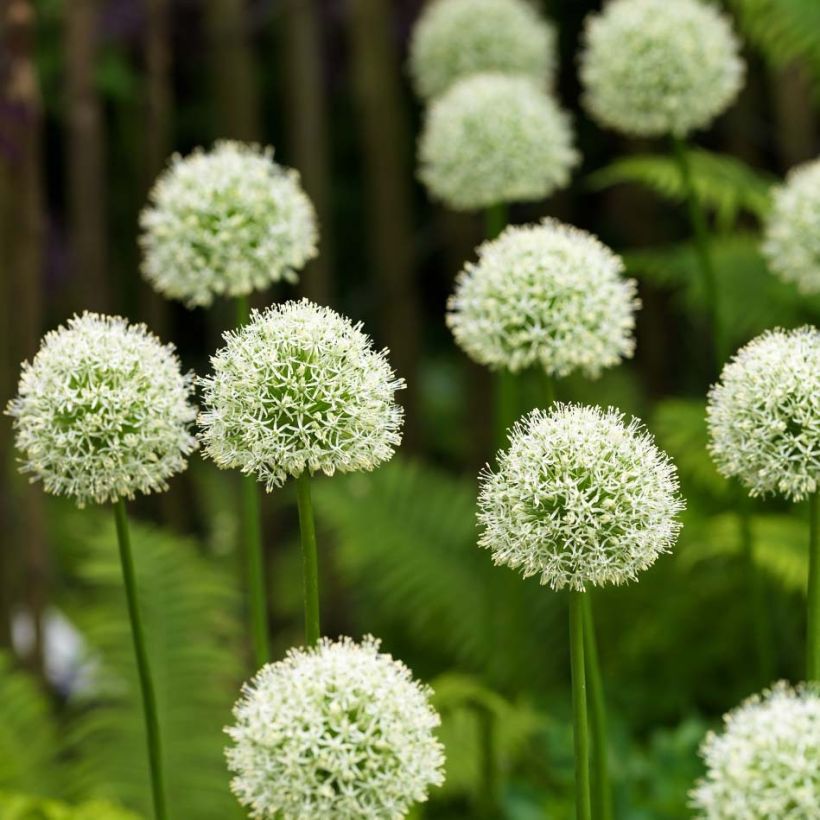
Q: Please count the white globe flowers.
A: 12